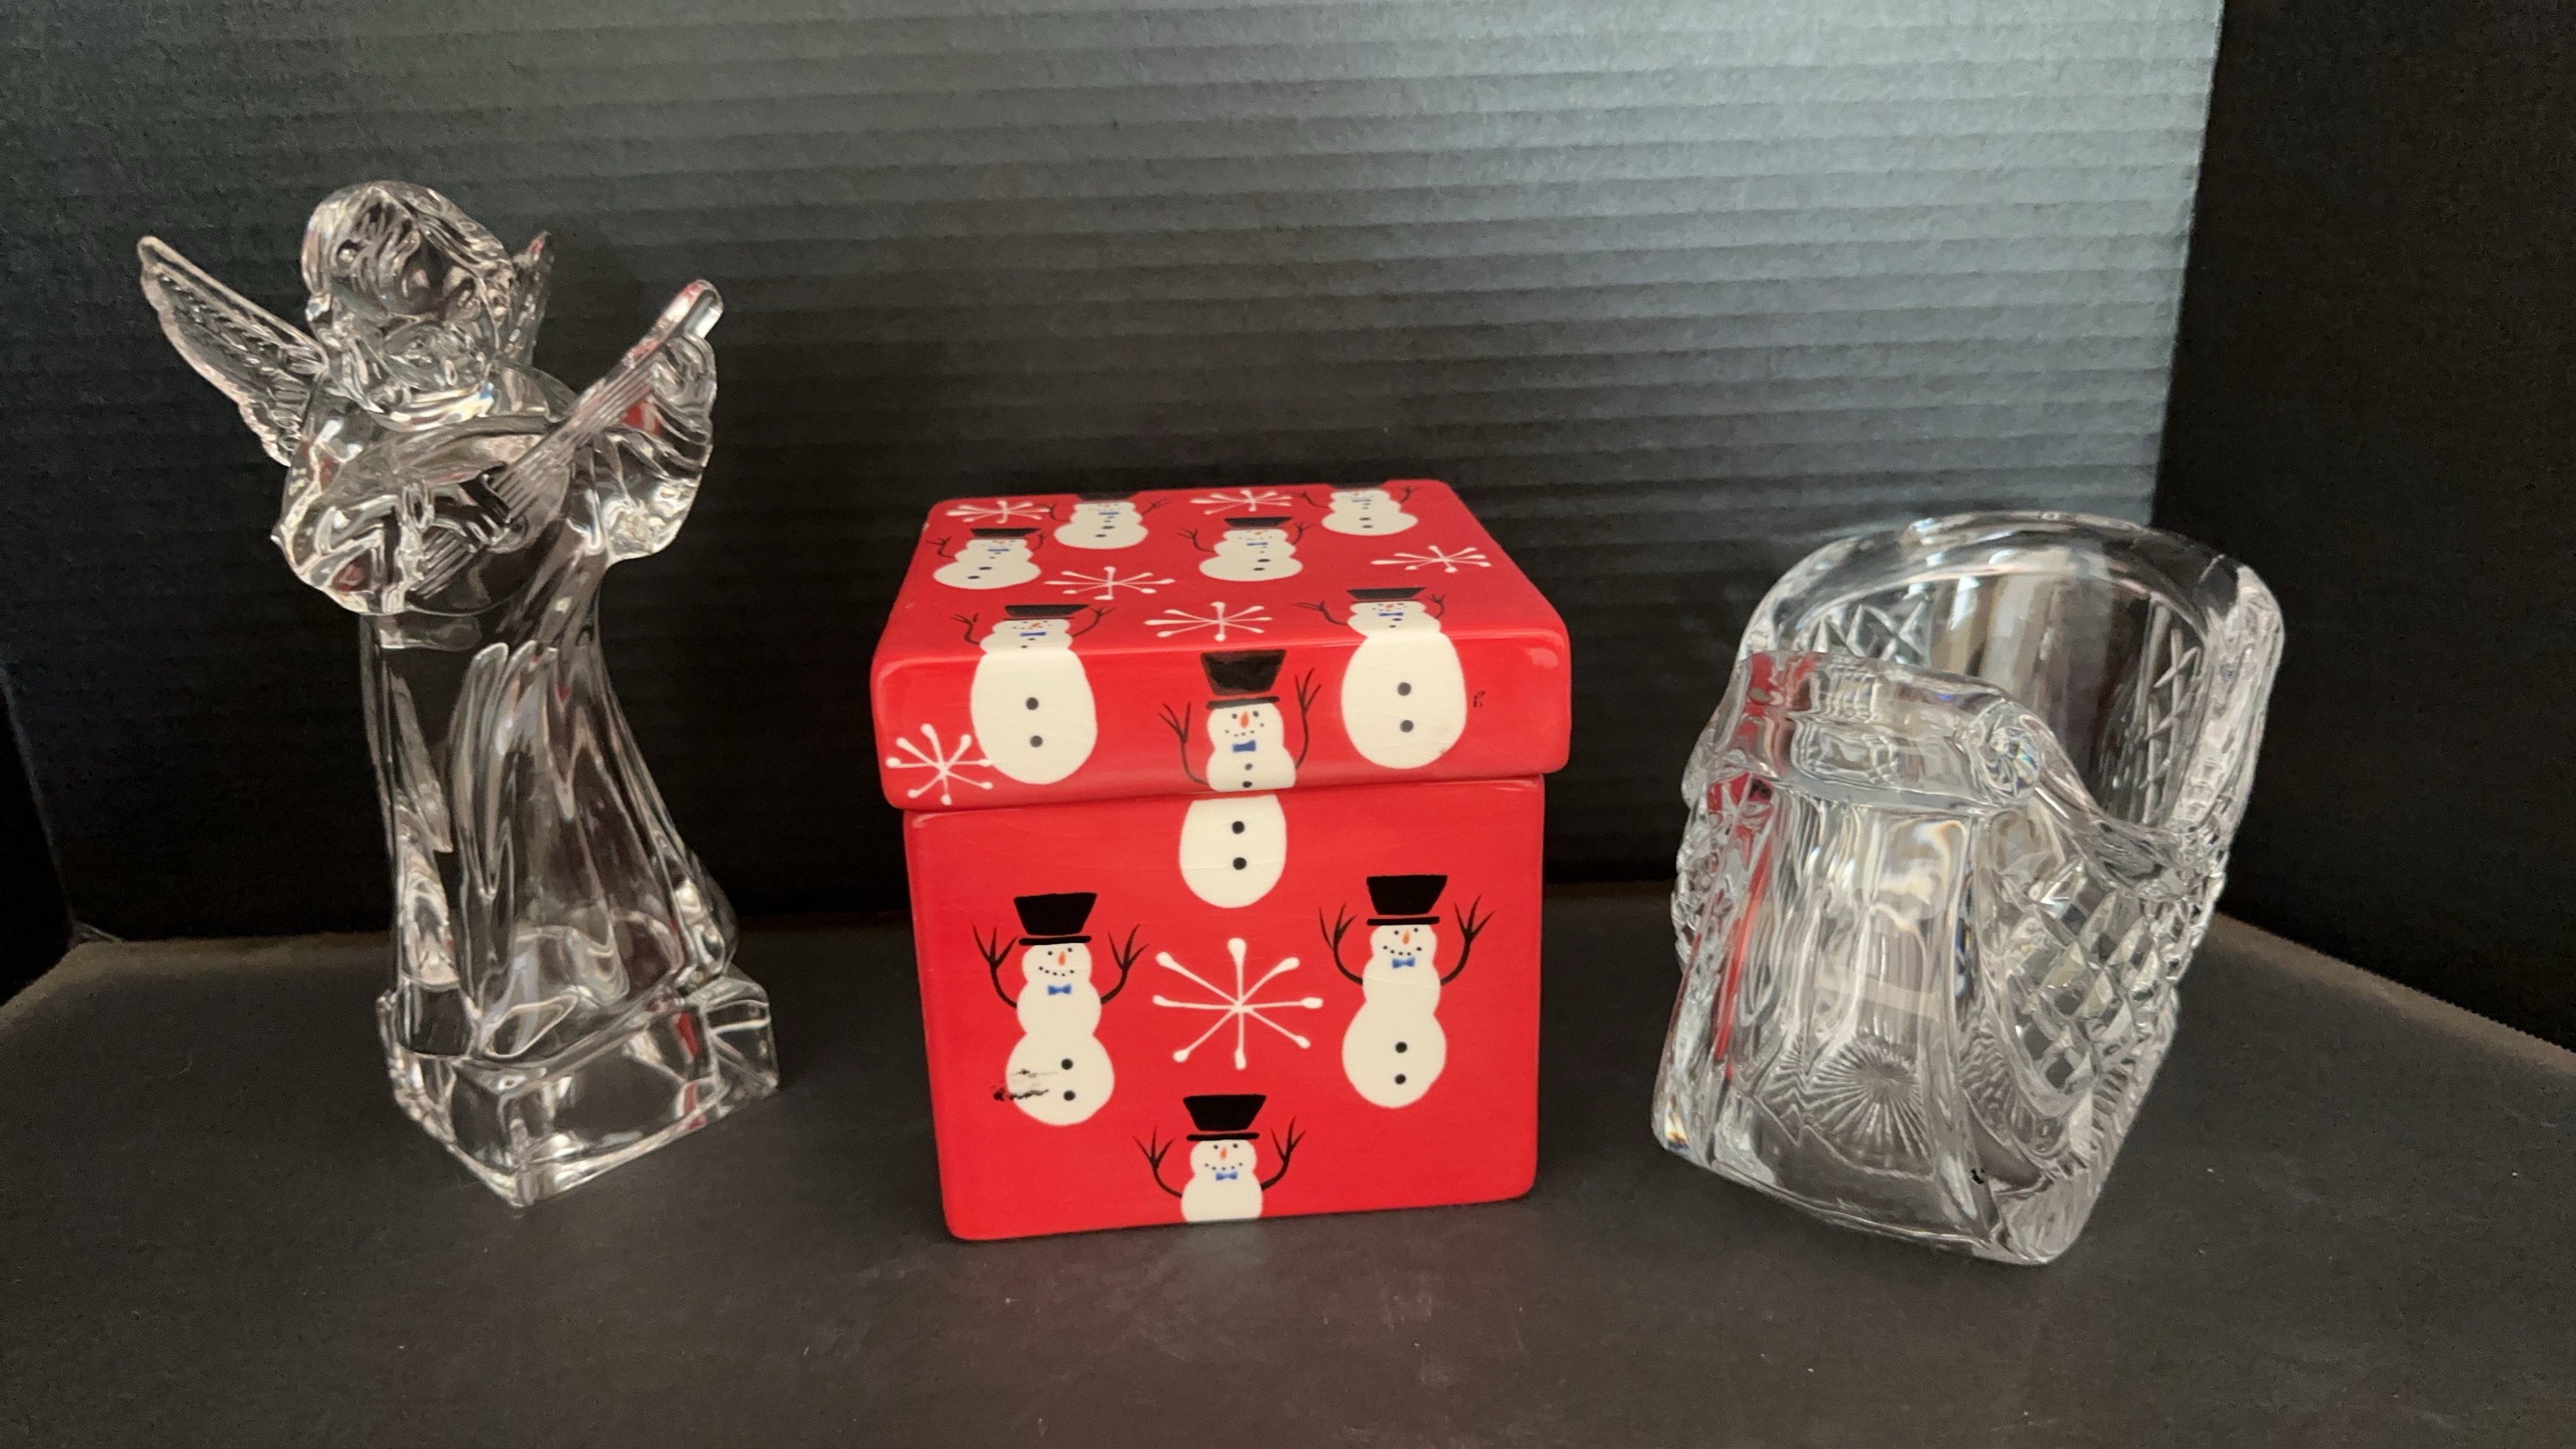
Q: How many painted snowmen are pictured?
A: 10